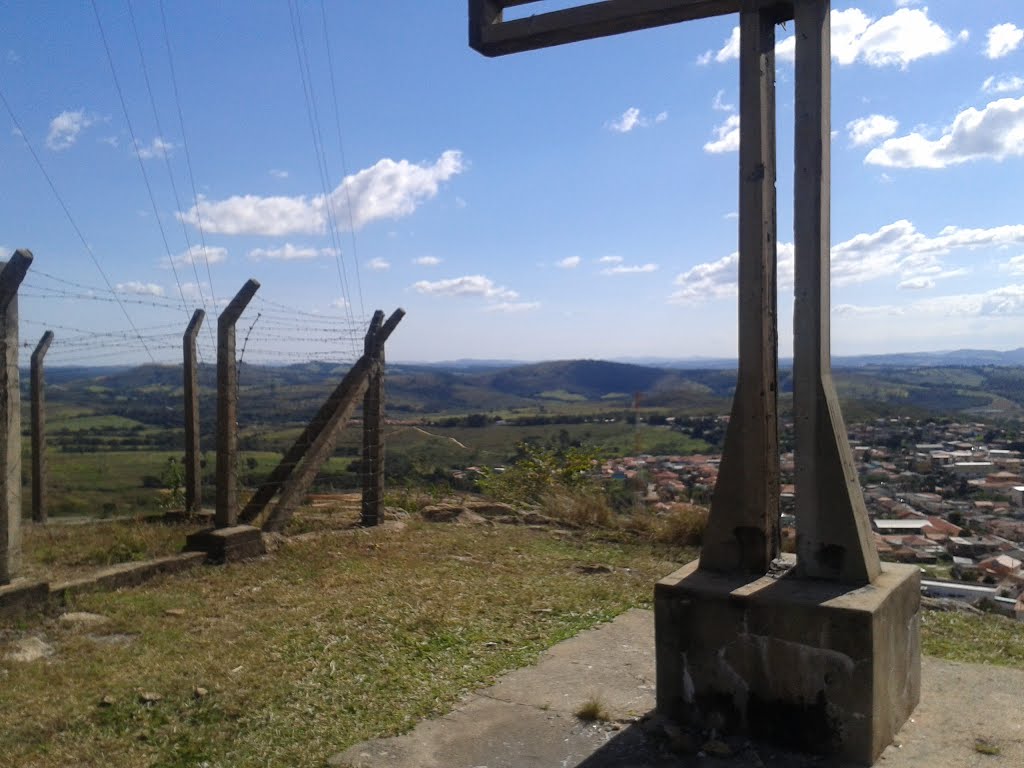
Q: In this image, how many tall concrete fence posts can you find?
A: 5